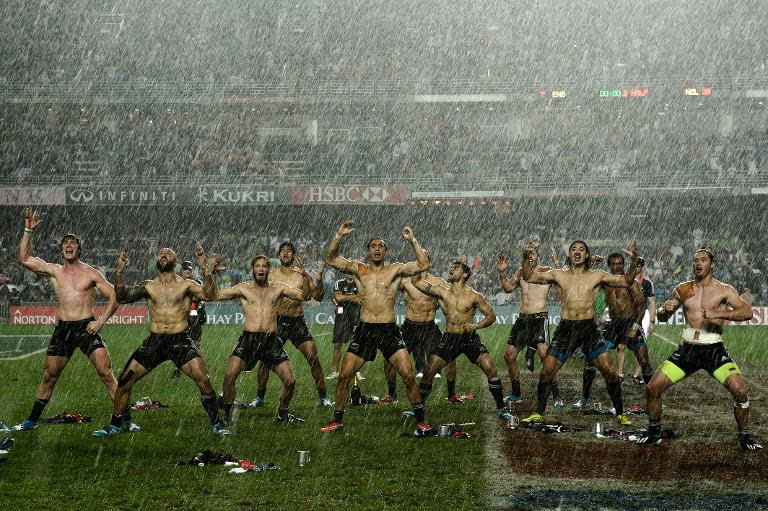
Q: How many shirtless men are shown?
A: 11